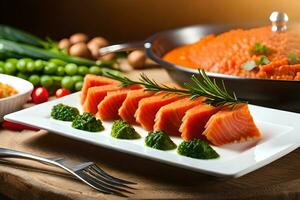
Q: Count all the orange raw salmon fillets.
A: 8